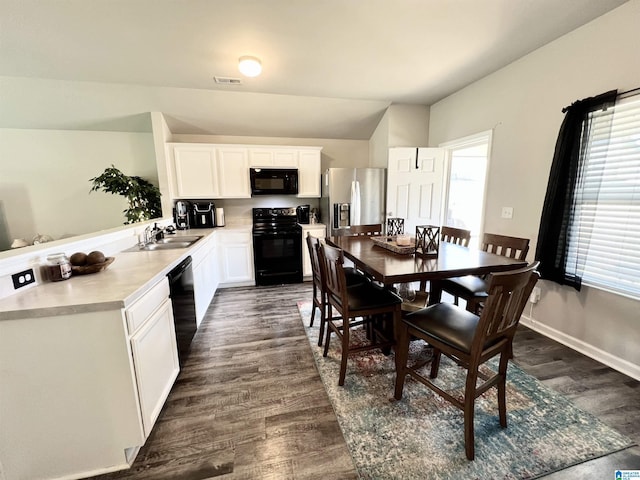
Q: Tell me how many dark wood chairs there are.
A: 6